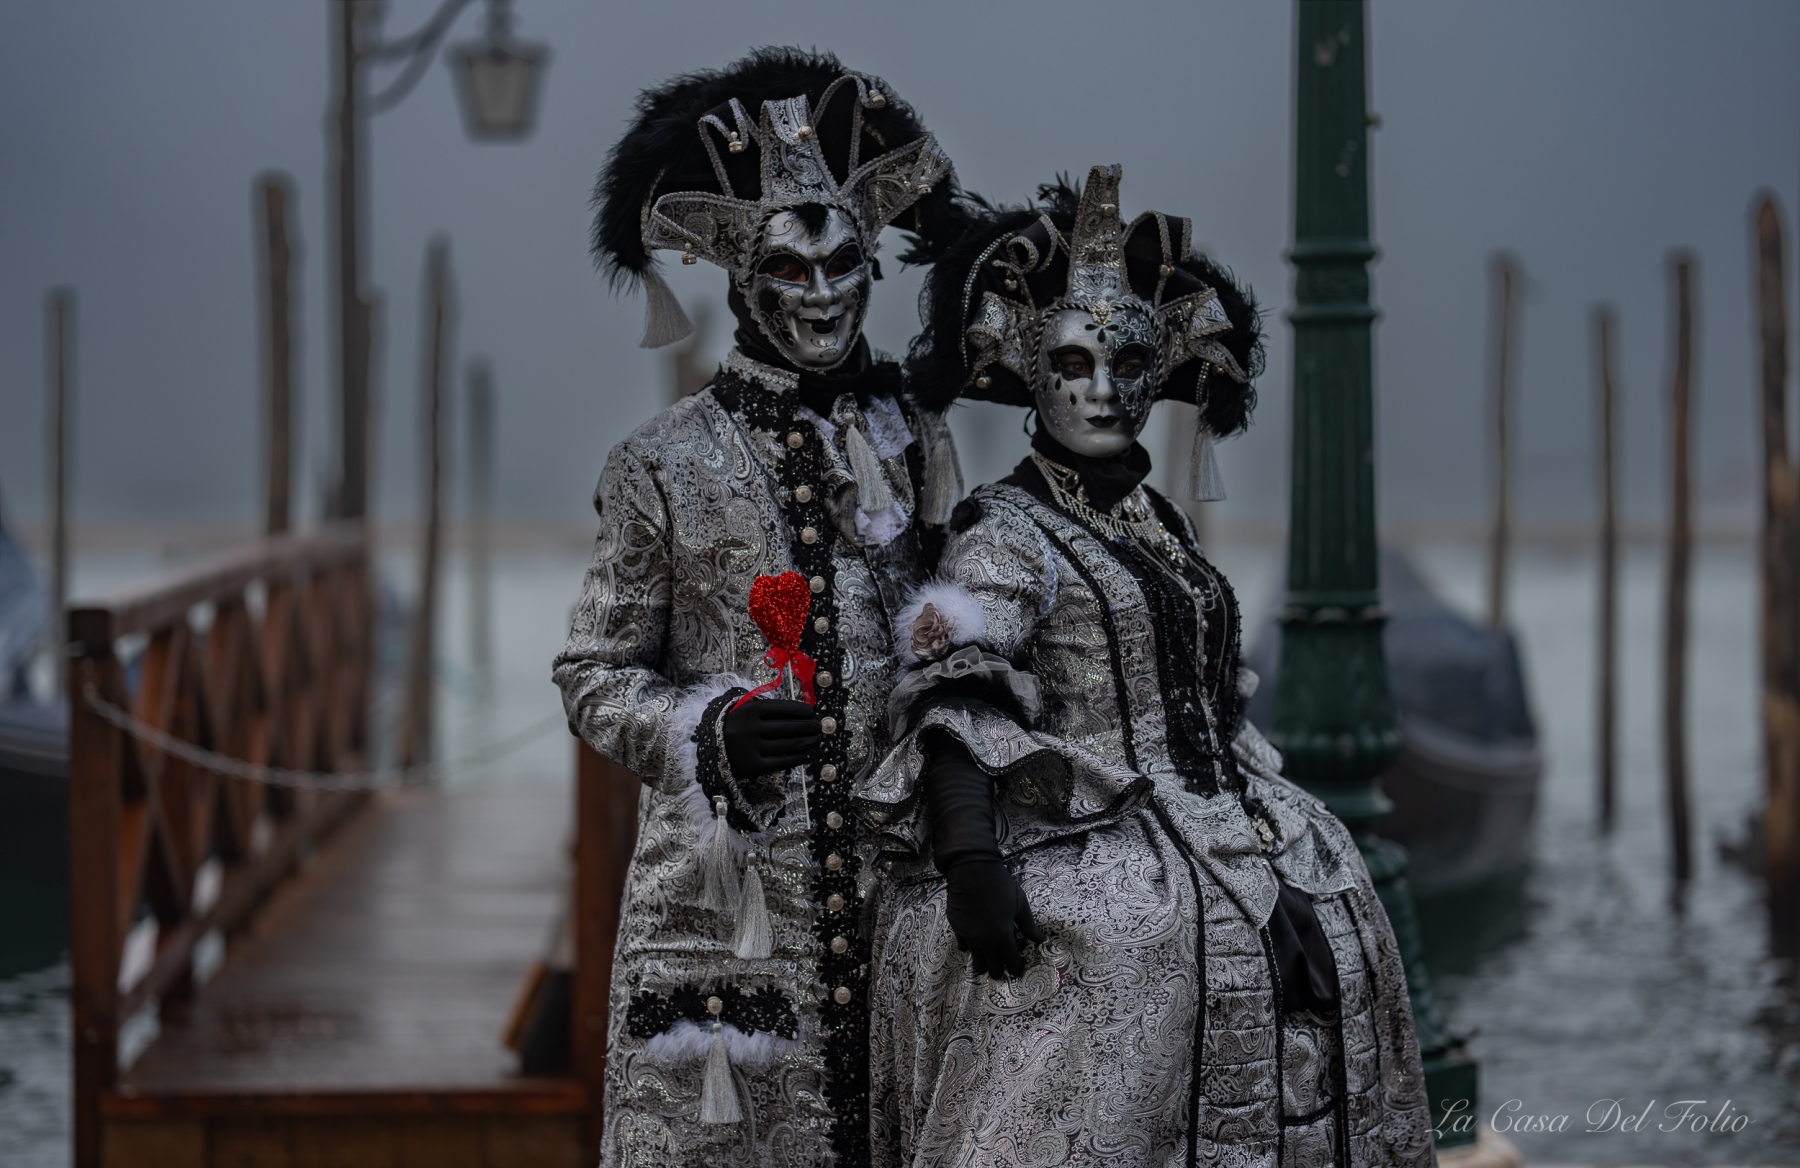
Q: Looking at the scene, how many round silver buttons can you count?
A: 14